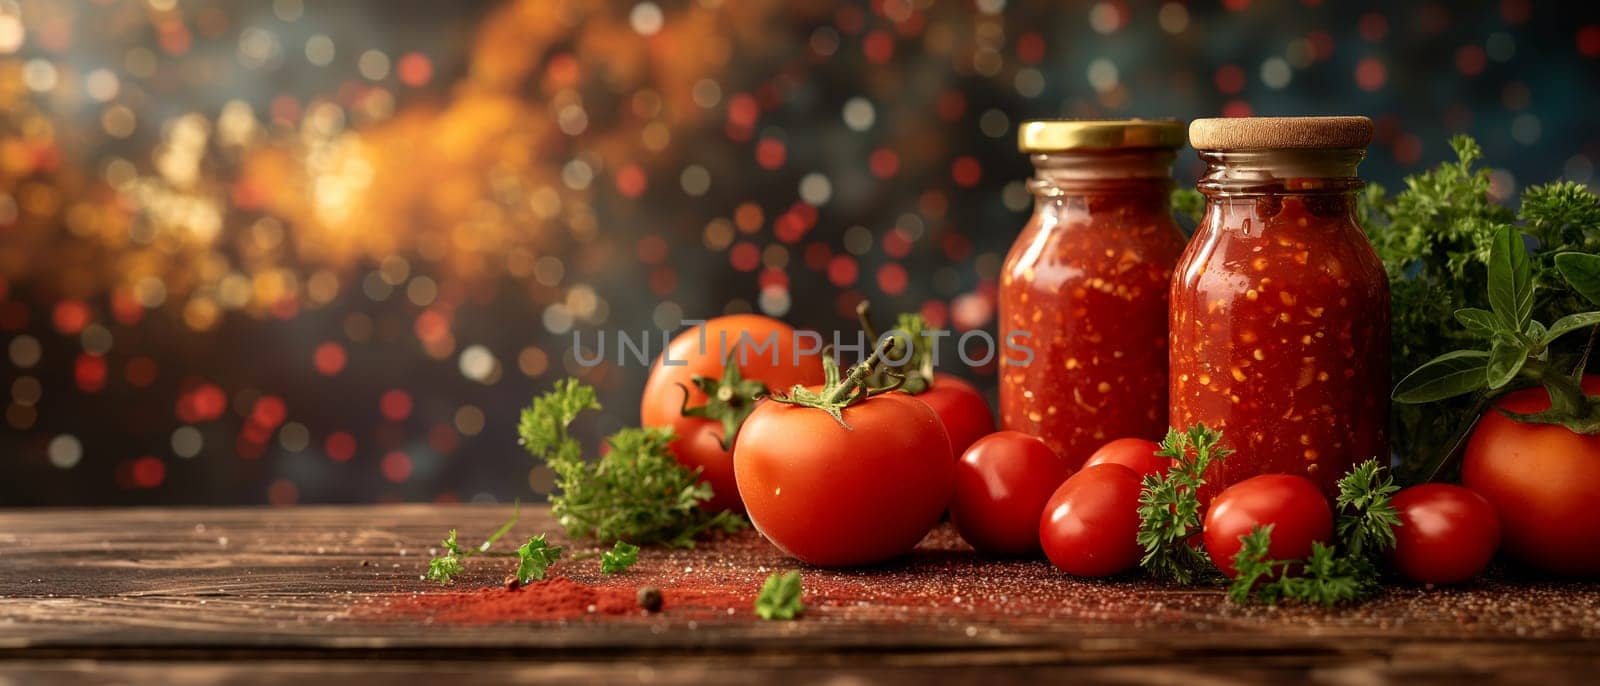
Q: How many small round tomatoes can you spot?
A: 5